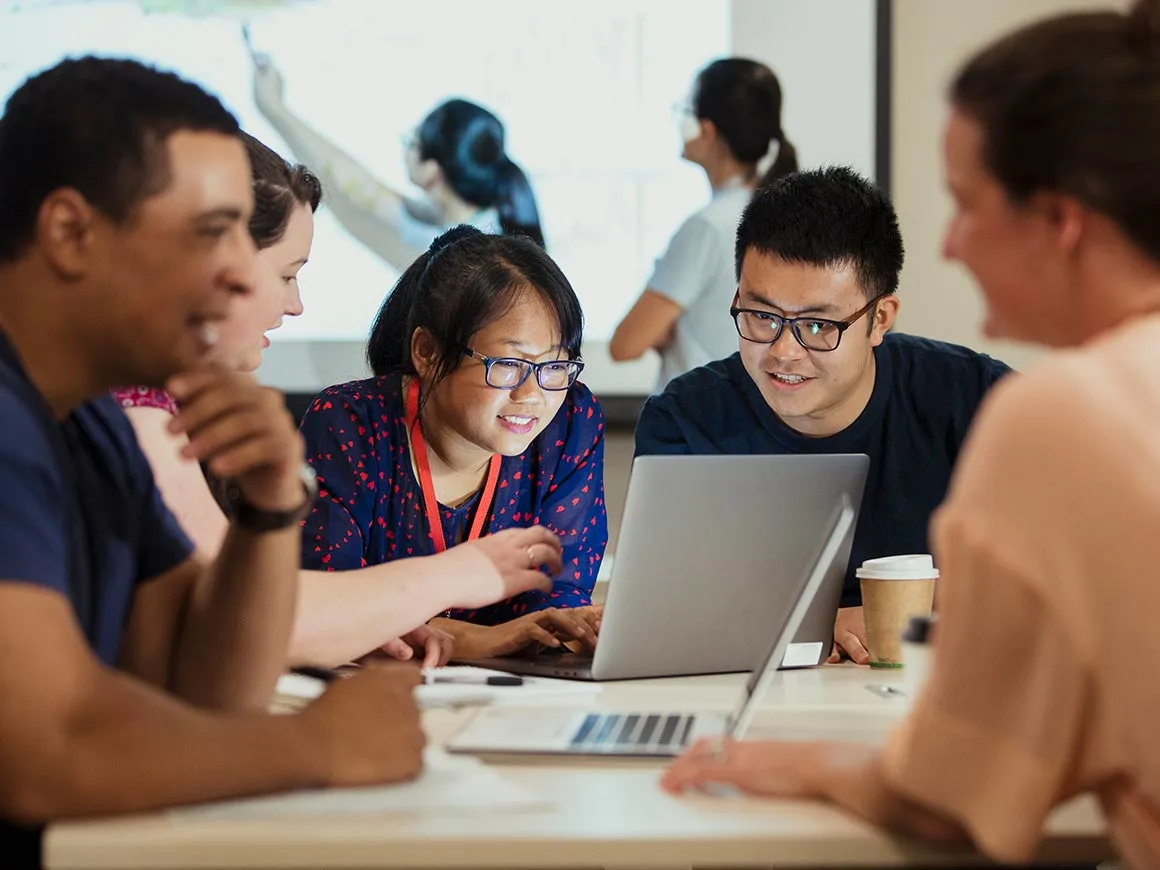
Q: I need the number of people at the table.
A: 5